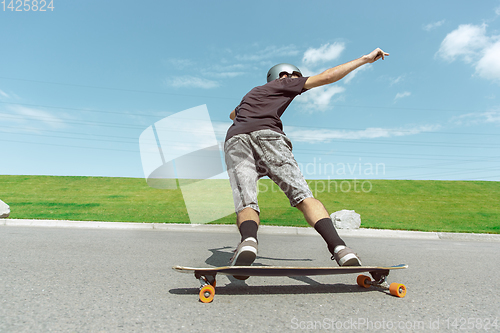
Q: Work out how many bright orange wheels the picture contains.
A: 3